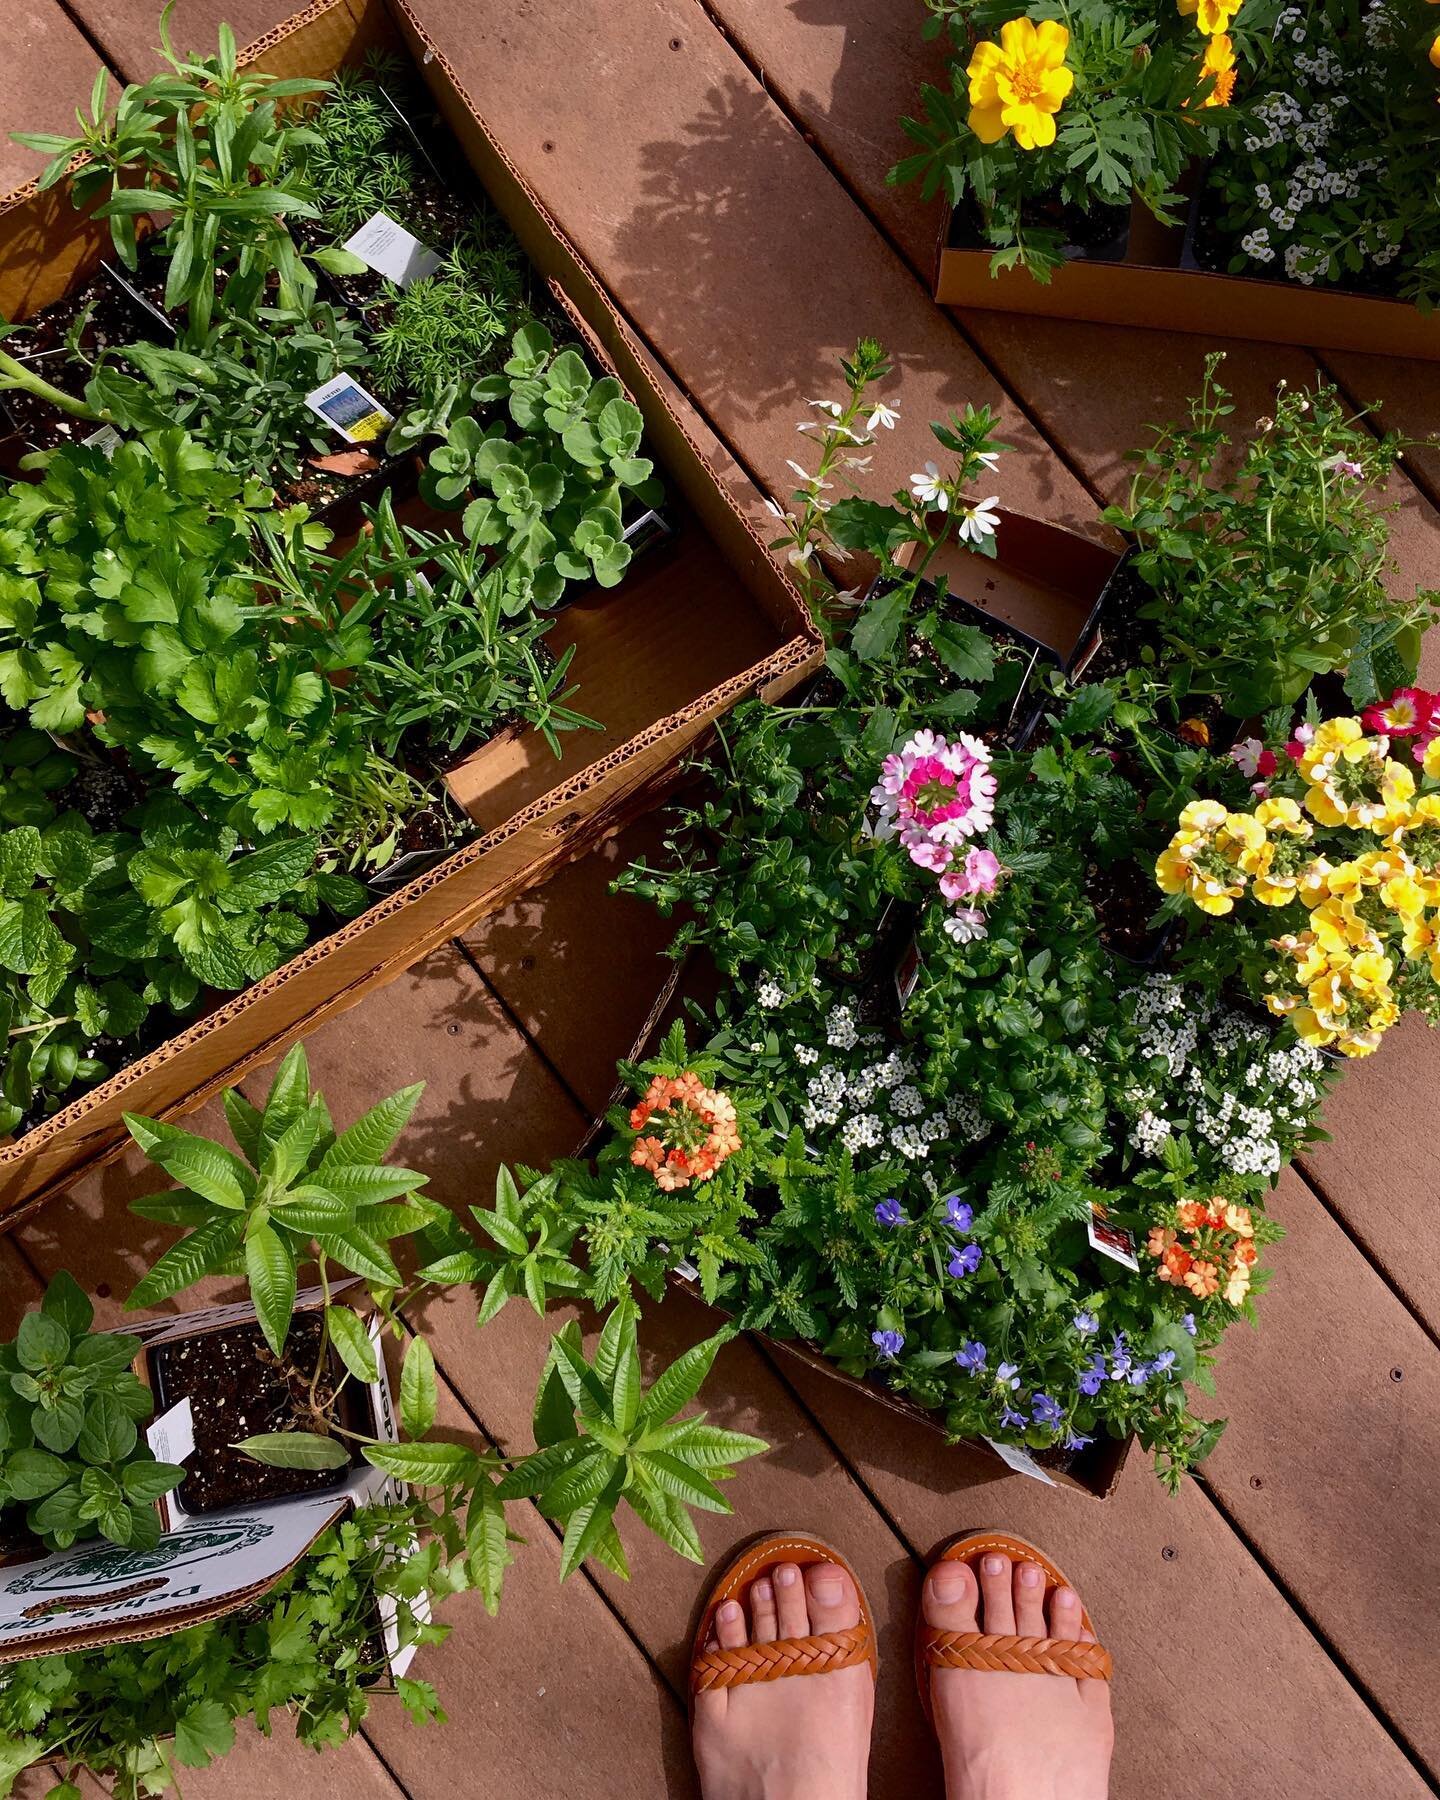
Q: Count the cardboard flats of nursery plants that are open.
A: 4